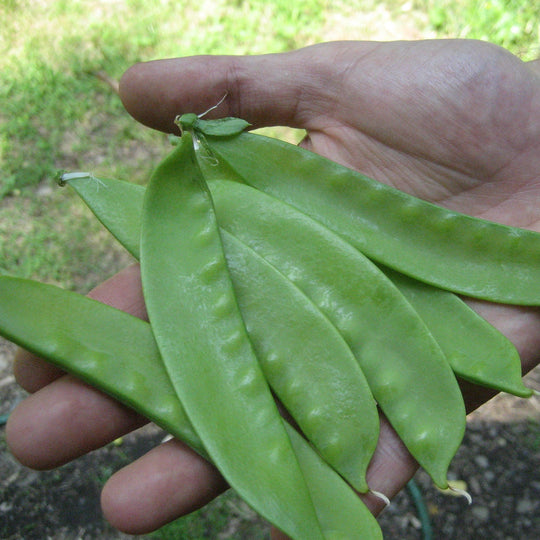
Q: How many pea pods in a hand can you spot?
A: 6